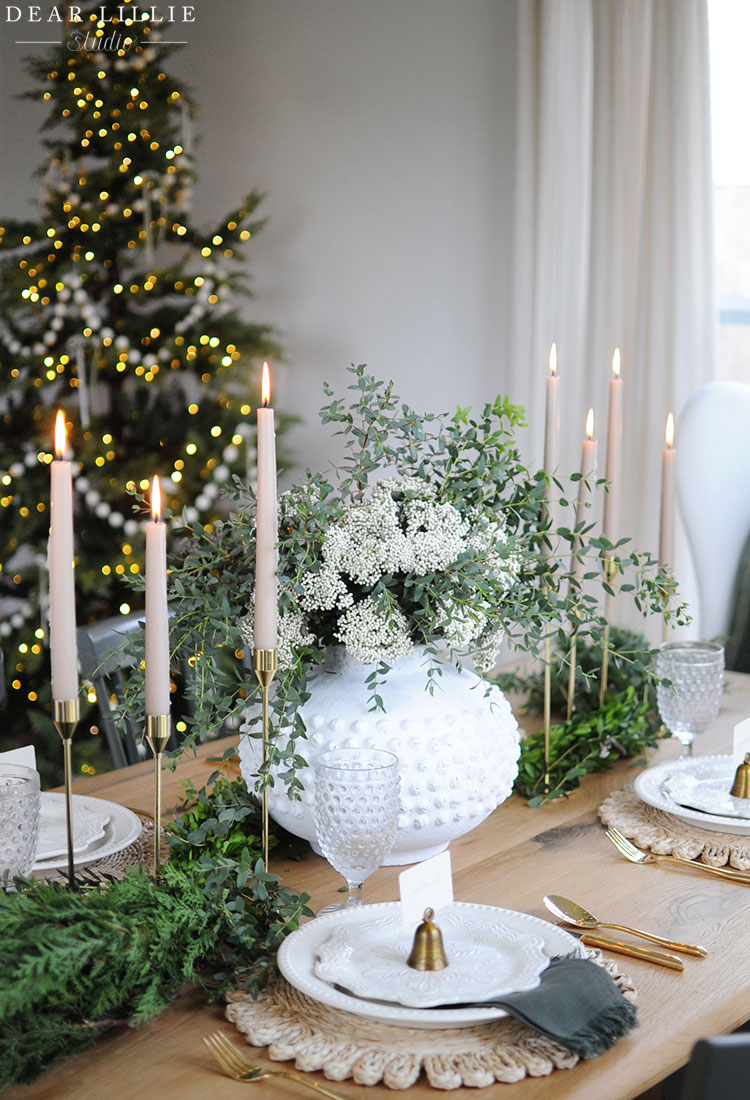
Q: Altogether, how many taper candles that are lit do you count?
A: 7